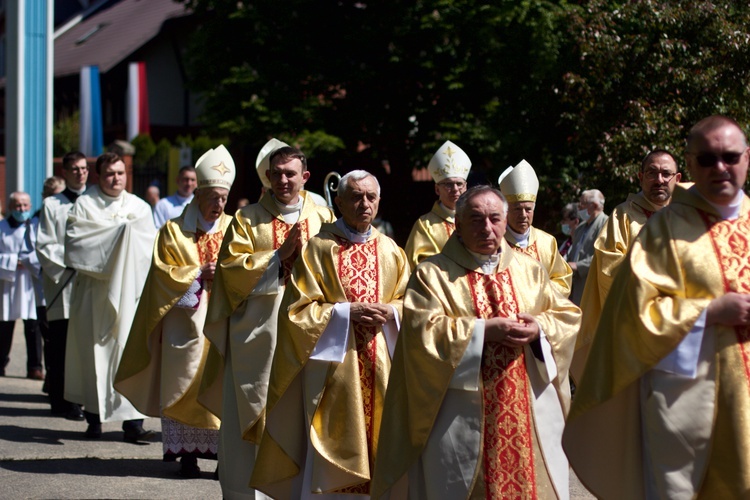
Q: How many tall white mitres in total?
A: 4